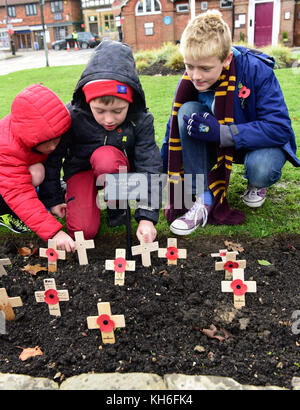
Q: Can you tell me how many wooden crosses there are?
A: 12